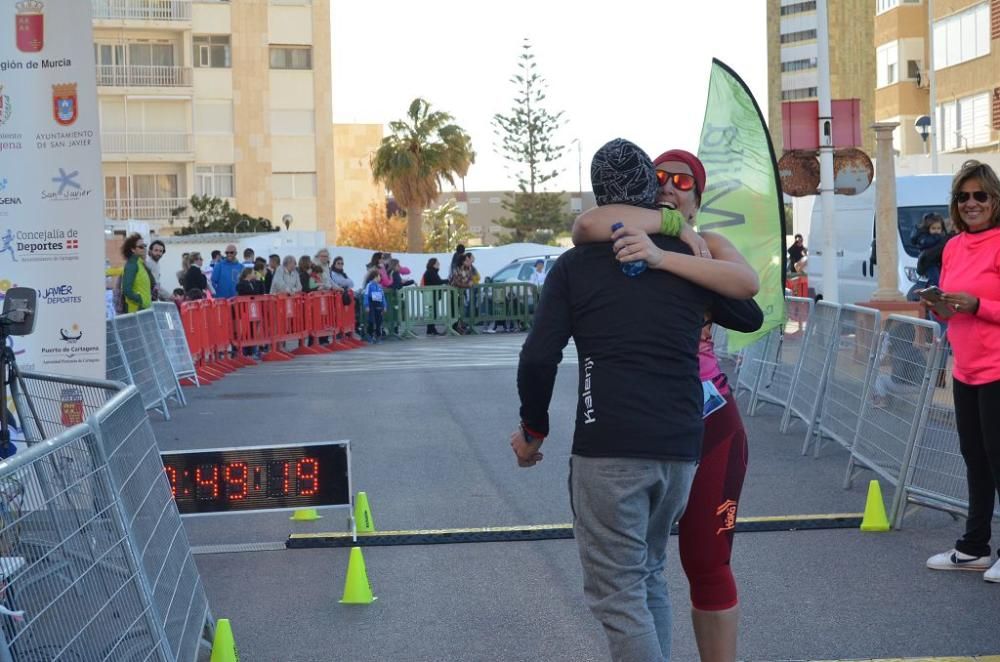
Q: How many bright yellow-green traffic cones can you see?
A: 5